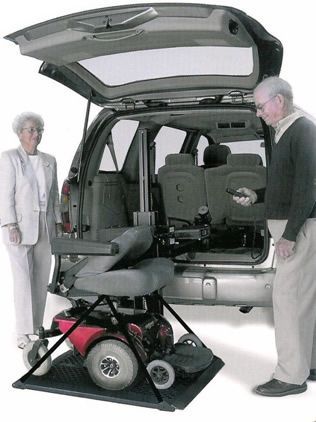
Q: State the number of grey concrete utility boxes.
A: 0